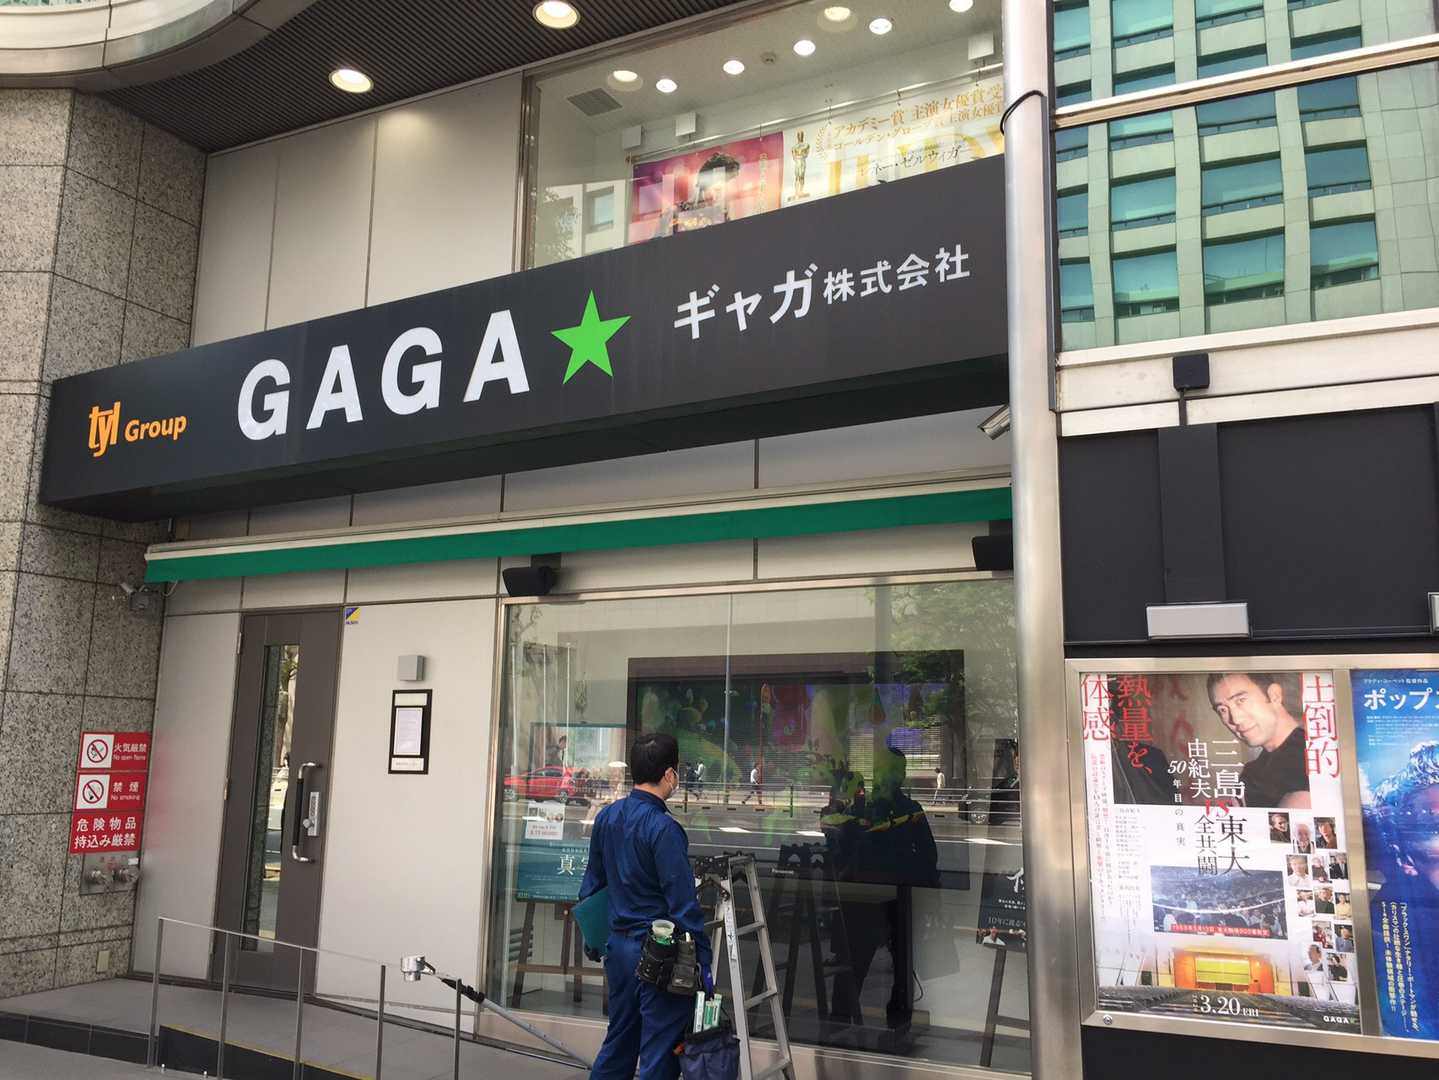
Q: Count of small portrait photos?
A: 13